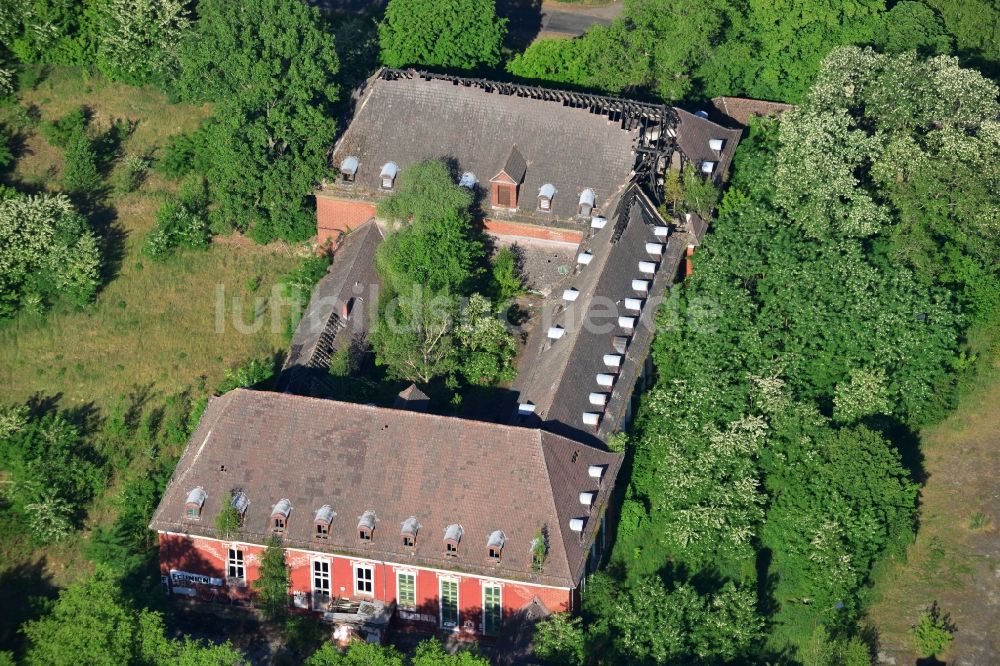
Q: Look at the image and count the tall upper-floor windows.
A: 6